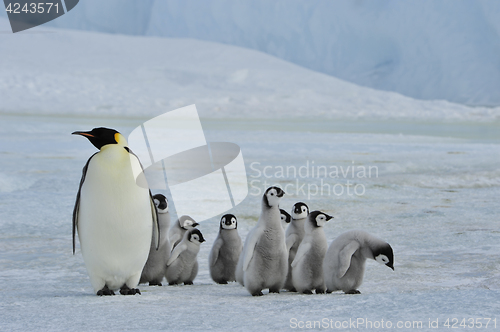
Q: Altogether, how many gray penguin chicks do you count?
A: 9